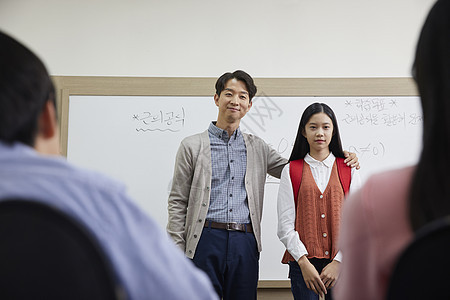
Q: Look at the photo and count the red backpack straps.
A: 2